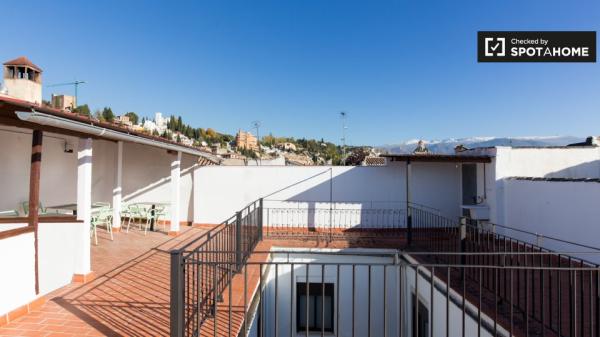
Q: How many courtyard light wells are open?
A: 1